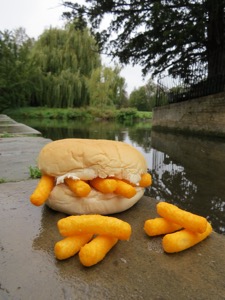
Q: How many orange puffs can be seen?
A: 11